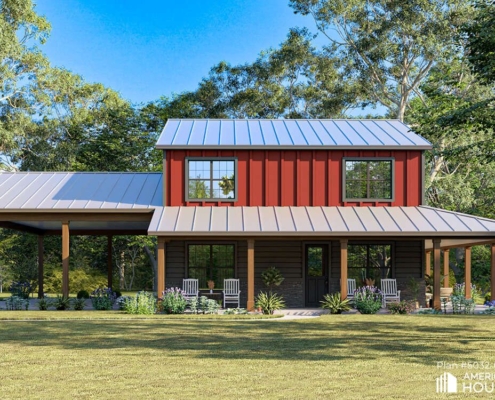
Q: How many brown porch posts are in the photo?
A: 11